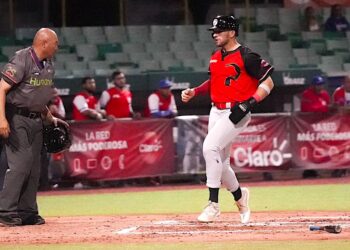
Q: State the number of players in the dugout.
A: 6